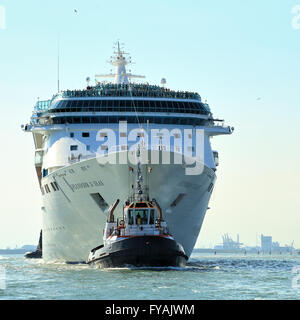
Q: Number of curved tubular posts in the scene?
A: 2